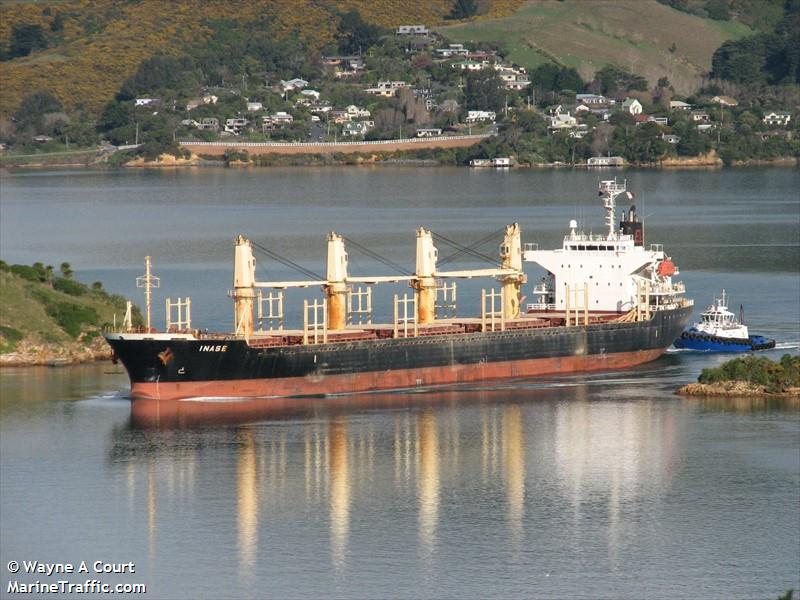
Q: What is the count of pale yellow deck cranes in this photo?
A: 4